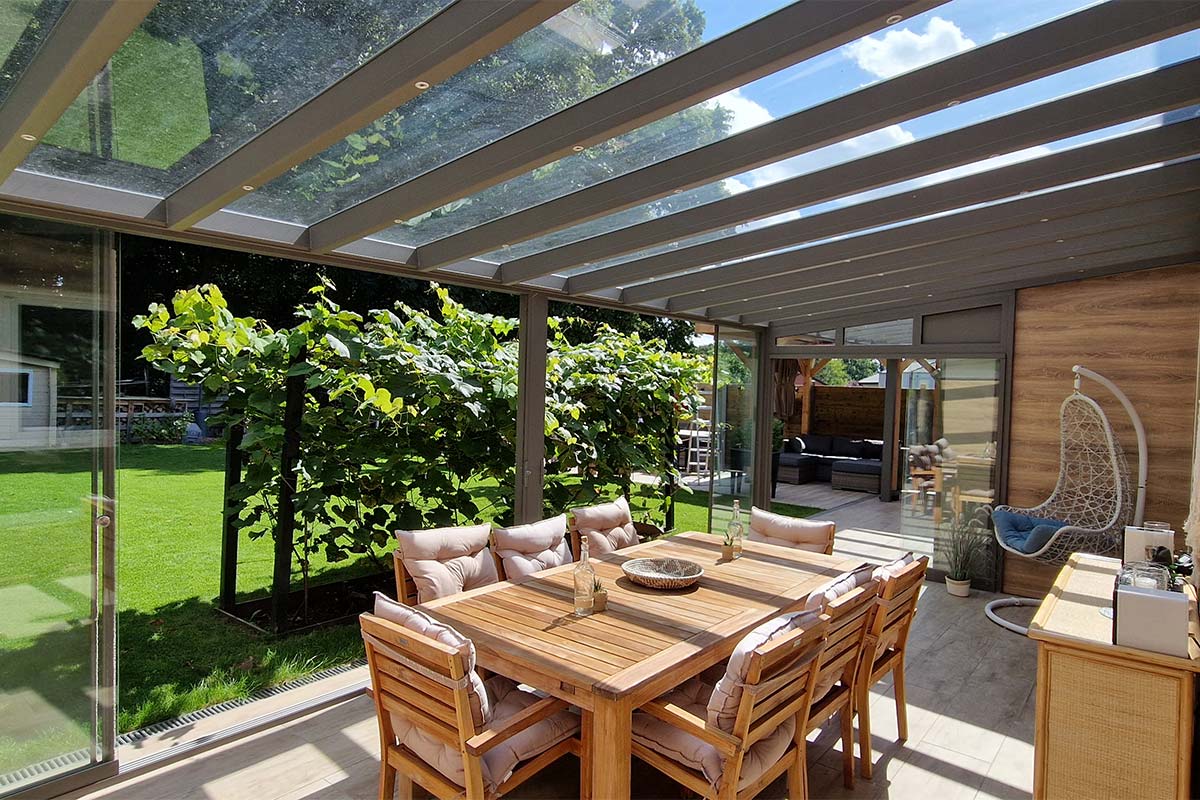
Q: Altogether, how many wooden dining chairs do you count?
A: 8